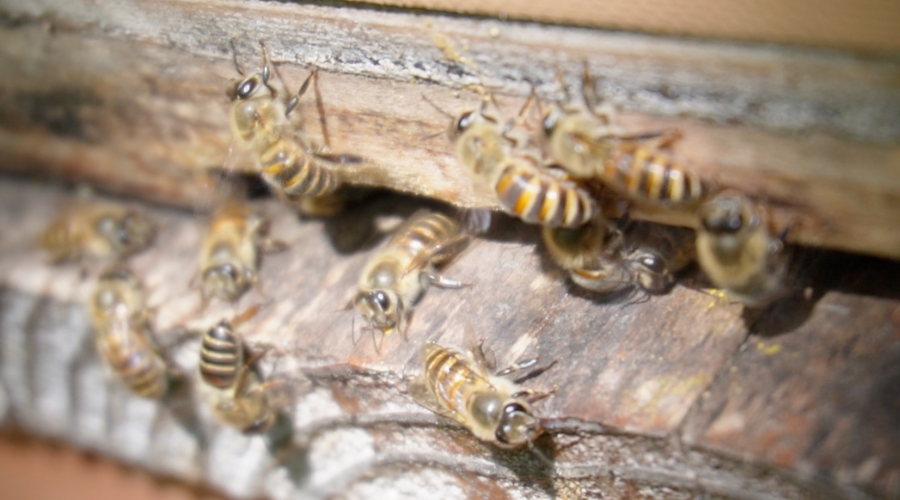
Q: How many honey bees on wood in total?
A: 12